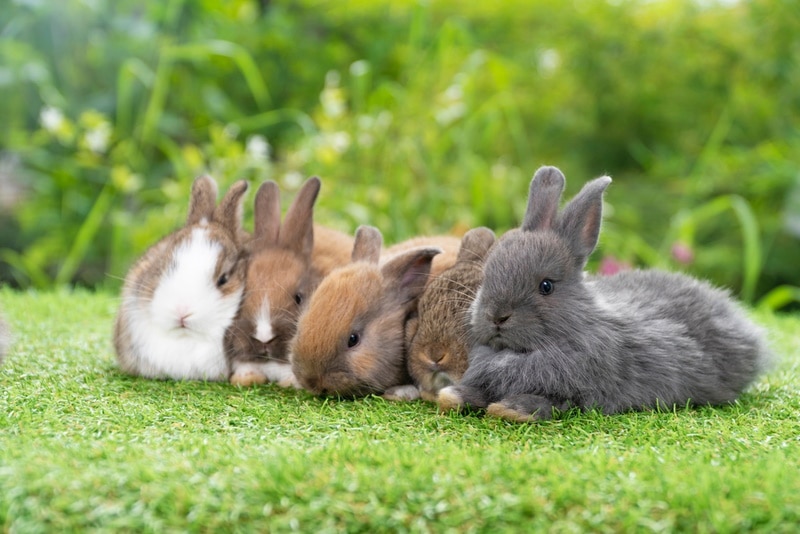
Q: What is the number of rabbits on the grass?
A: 5